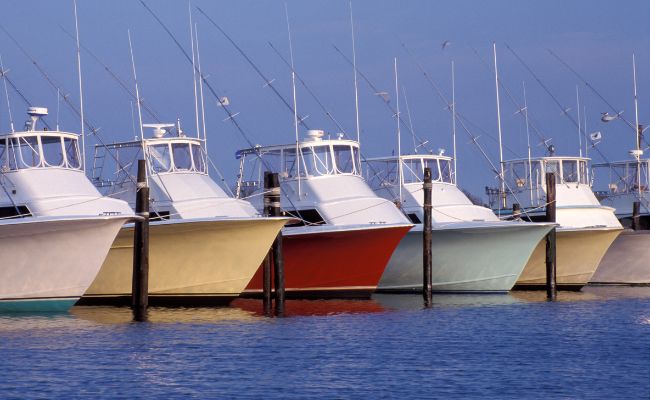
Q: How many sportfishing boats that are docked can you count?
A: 6